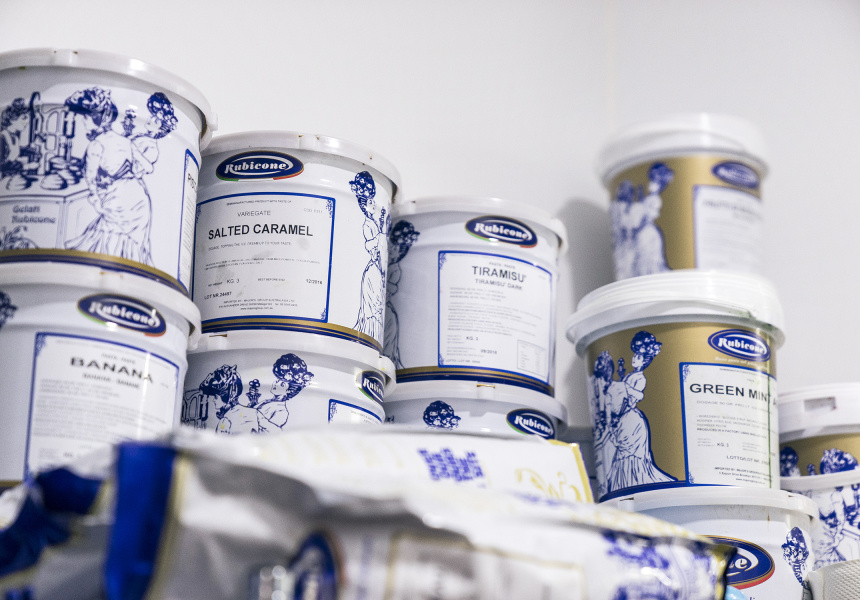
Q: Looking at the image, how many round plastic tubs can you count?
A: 11